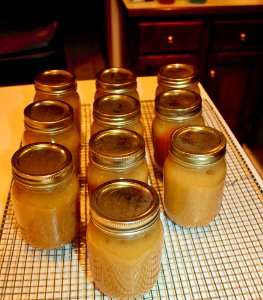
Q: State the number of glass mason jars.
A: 10